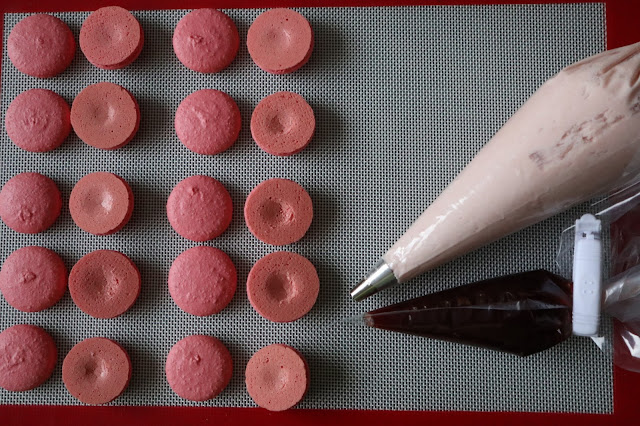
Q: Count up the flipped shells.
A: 10